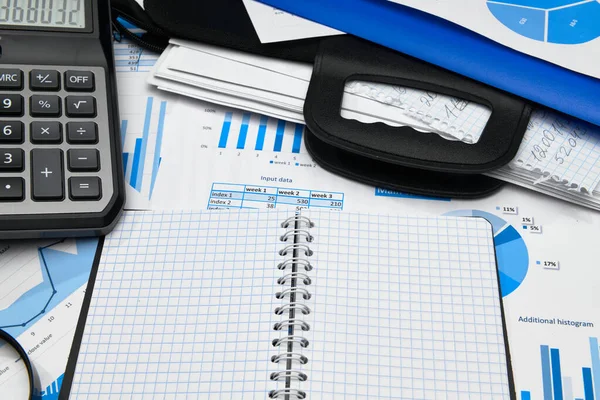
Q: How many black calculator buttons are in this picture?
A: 14